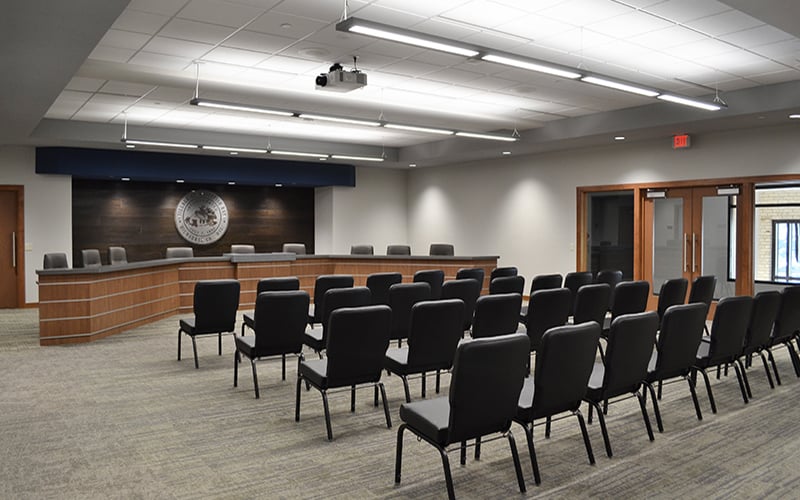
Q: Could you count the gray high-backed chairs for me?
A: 9